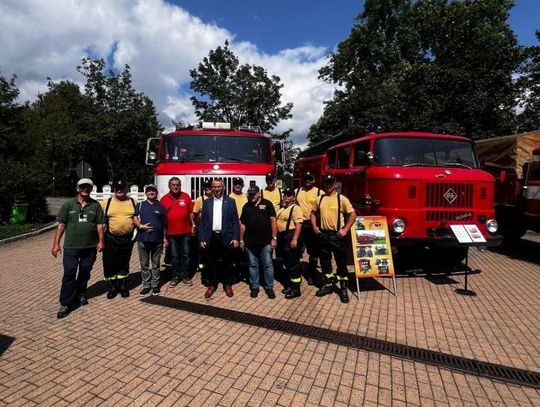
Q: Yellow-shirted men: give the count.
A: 7